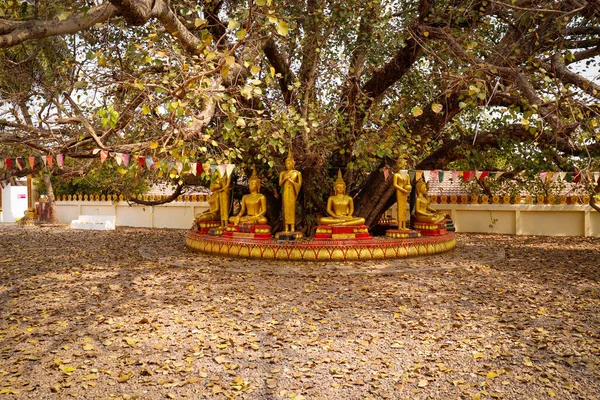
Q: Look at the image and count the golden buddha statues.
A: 7